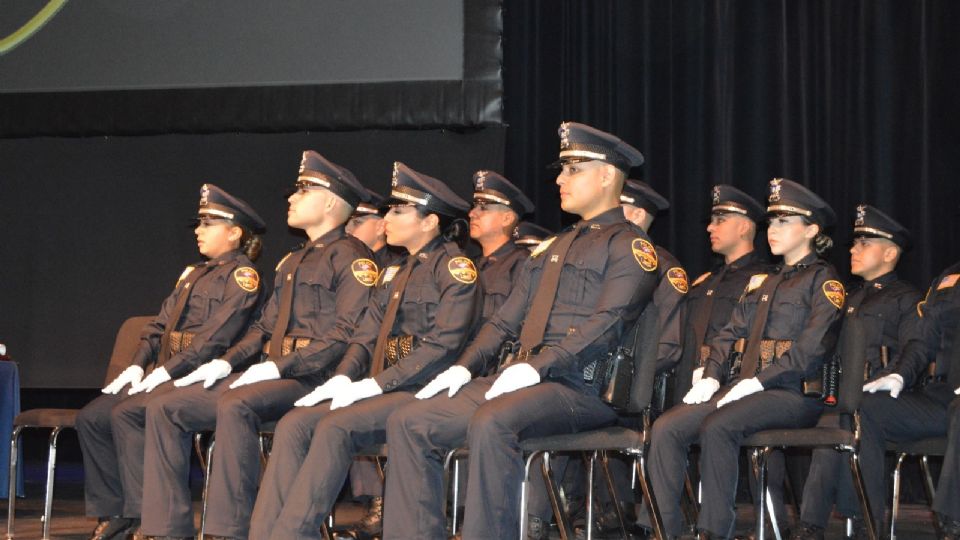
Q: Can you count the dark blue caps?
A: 11